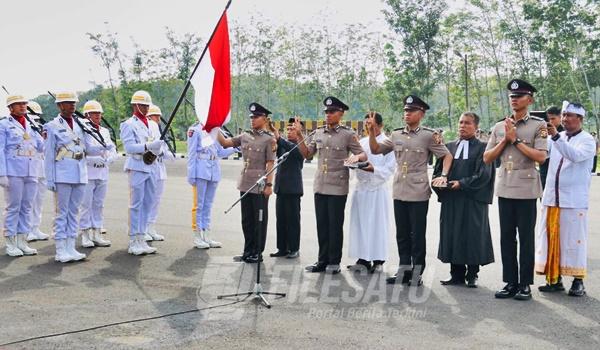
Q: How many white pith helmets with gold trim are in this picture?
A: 6